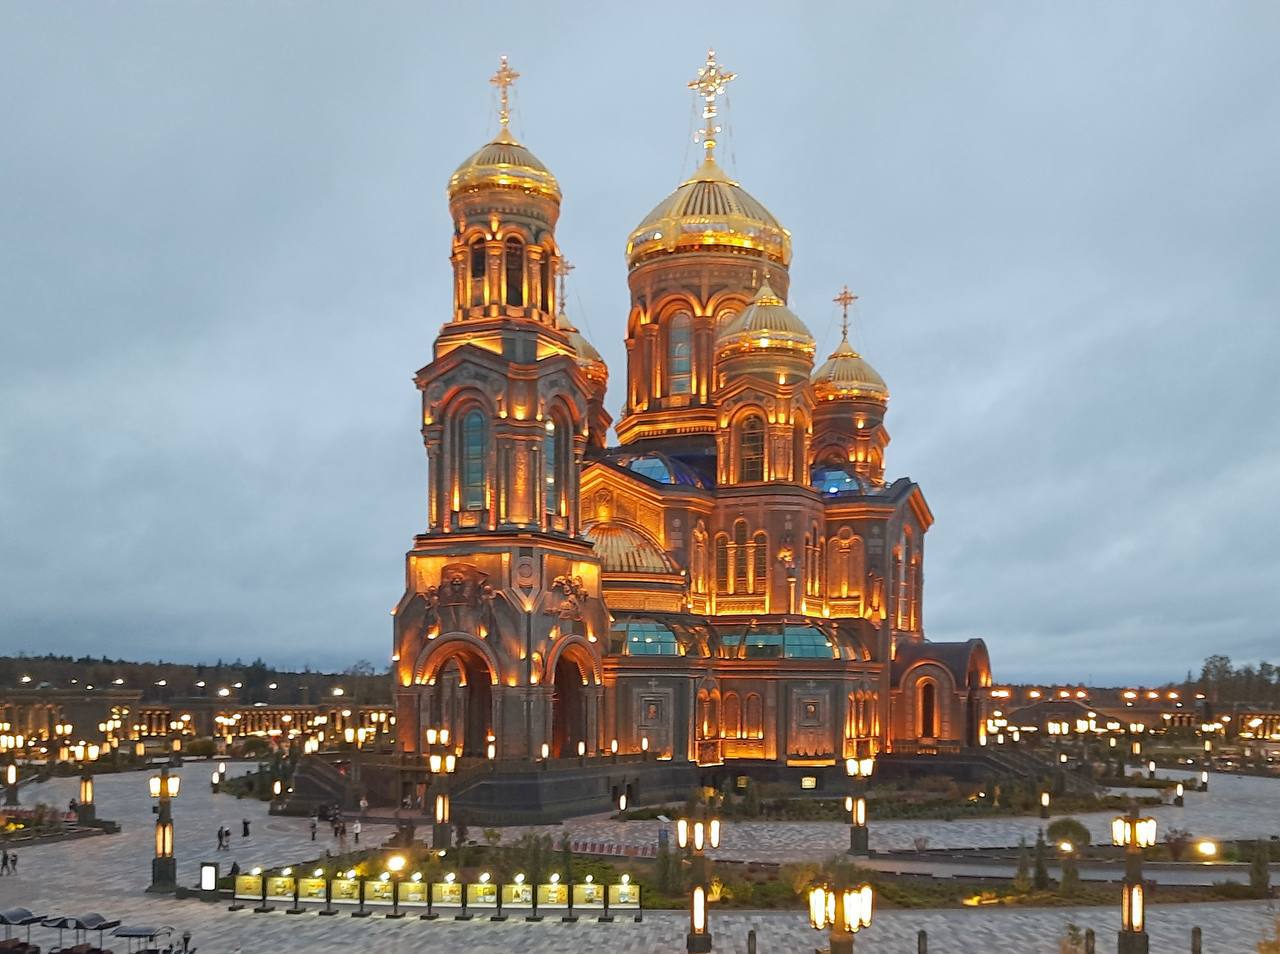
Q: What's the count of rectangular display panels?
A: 12